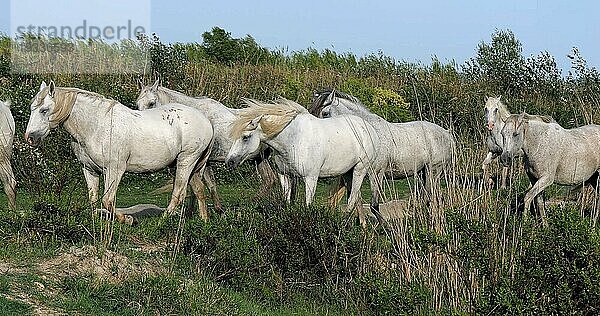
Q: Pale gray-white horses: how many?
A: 7